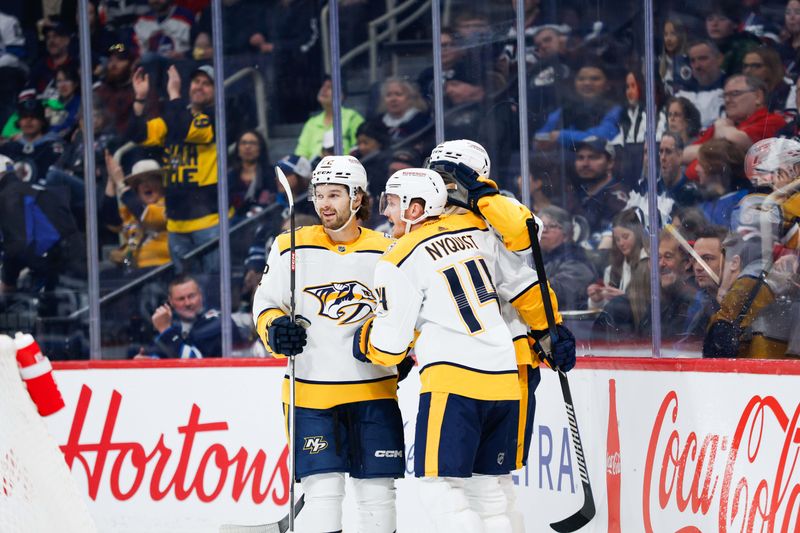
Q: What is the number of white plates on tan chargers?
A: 0